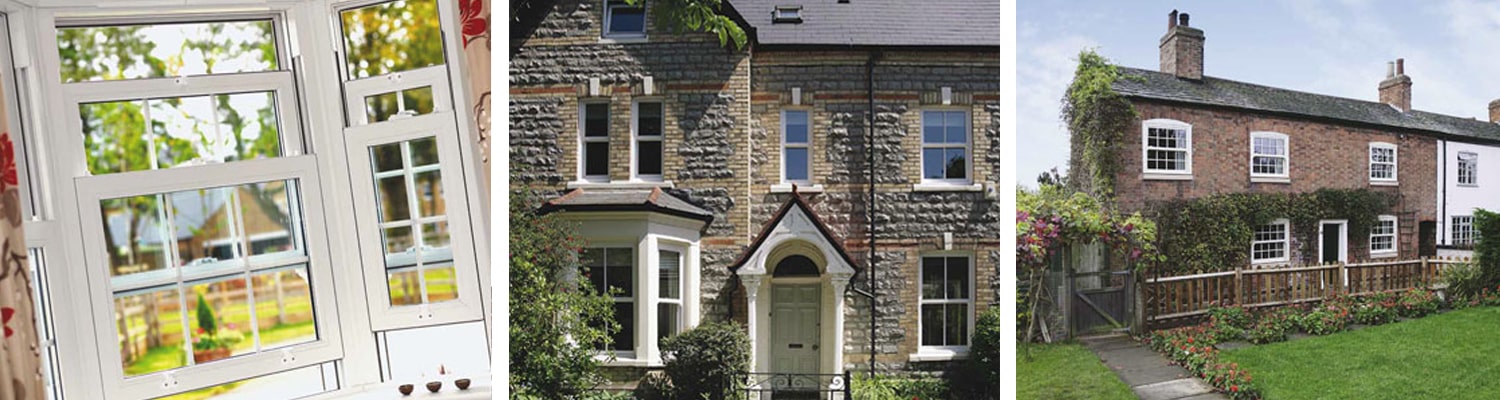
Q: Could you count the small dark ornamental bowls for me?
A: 3